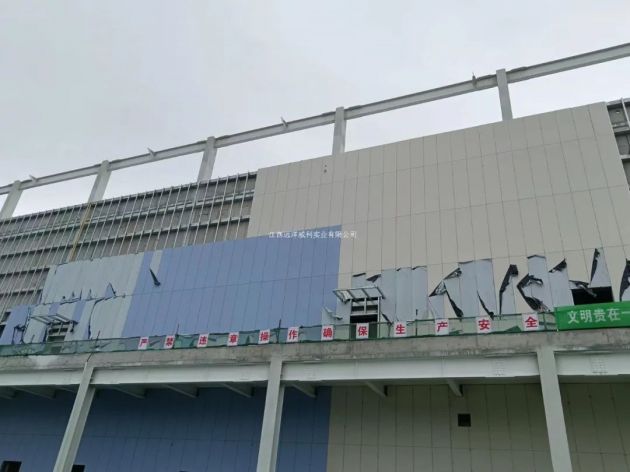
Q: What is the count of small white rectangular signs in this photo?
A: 12